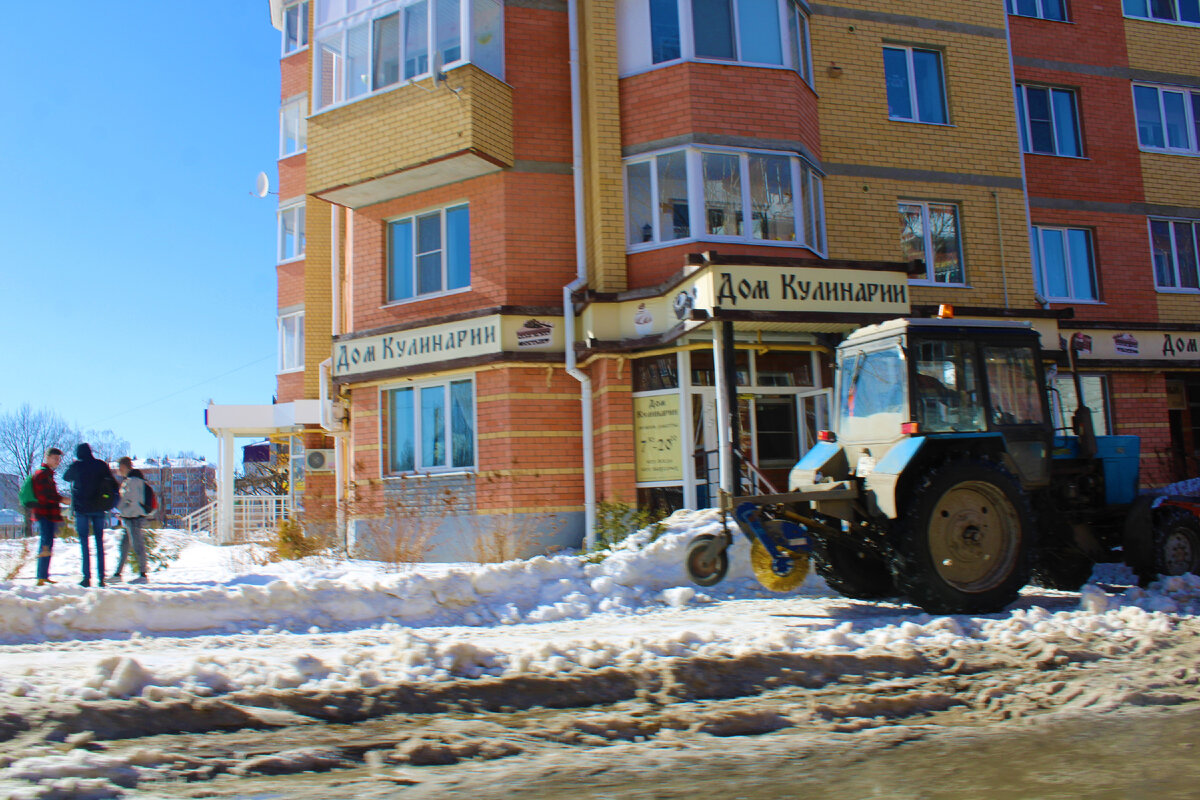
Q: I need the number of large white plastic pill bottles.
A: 0